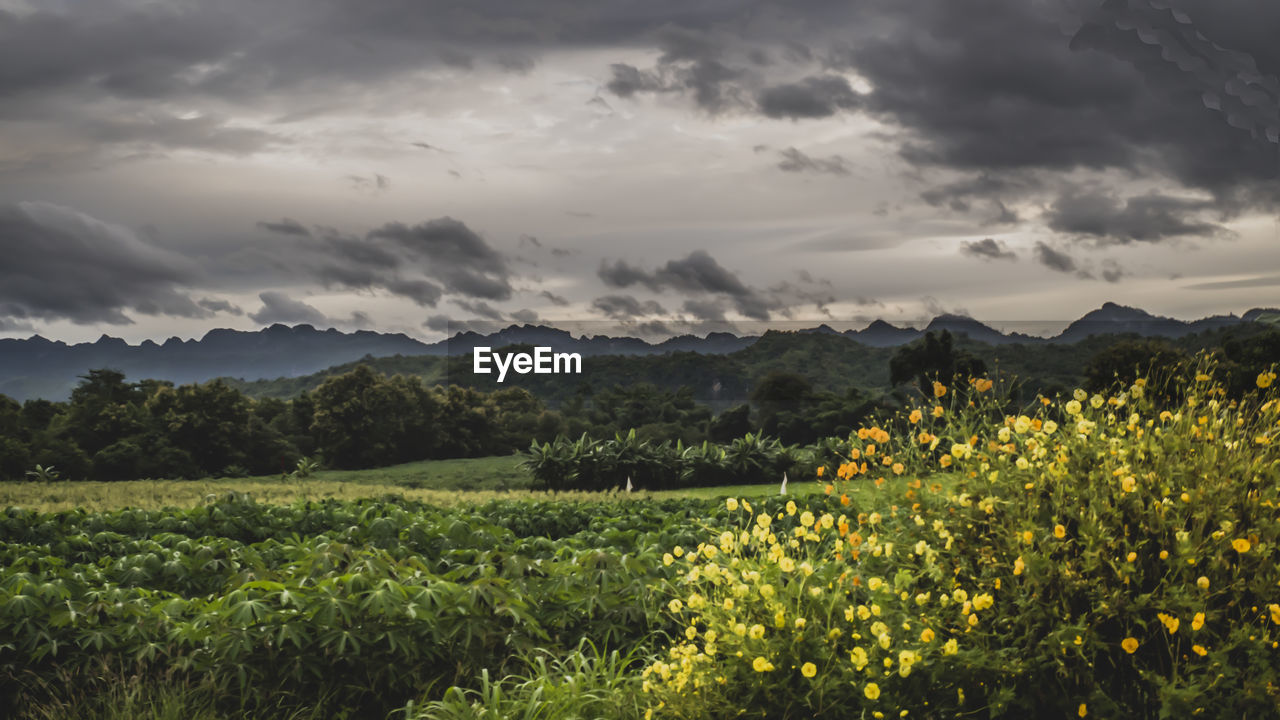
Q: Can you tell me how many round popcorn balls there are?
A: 0